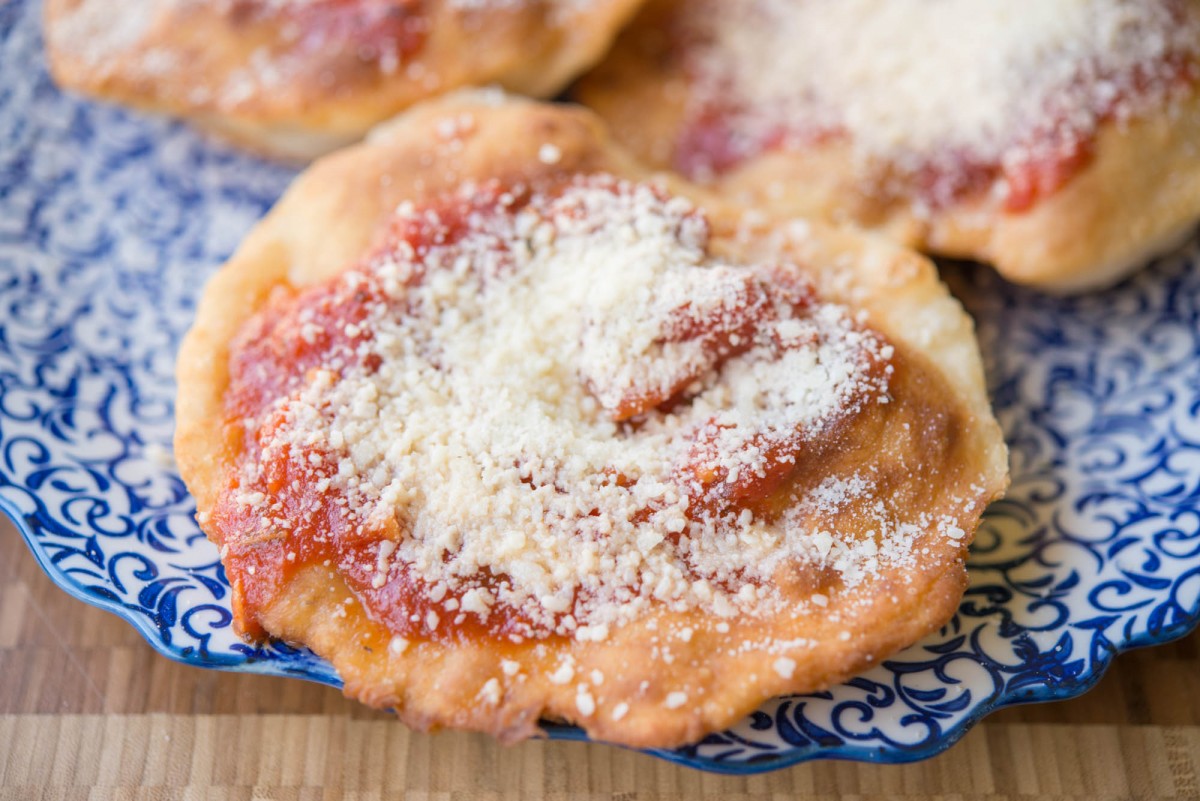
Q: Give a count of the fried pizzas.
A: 3